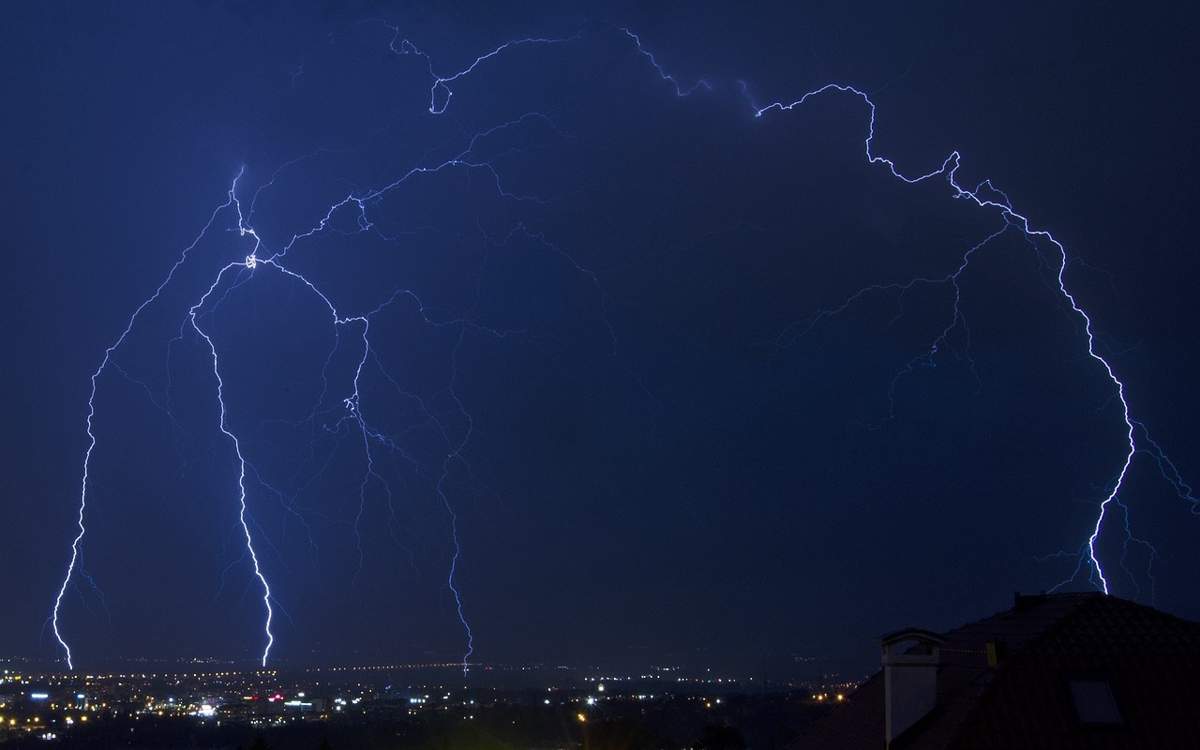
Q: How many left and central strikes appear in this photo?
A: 3